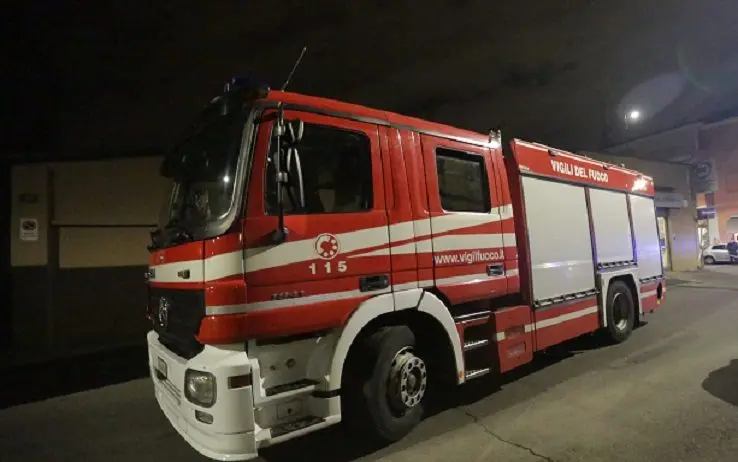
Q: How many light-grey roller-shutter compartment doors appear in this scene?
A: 3